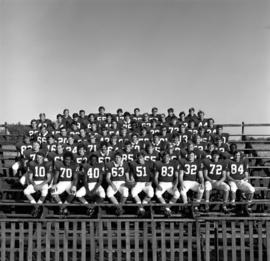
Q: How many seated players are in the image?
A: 9